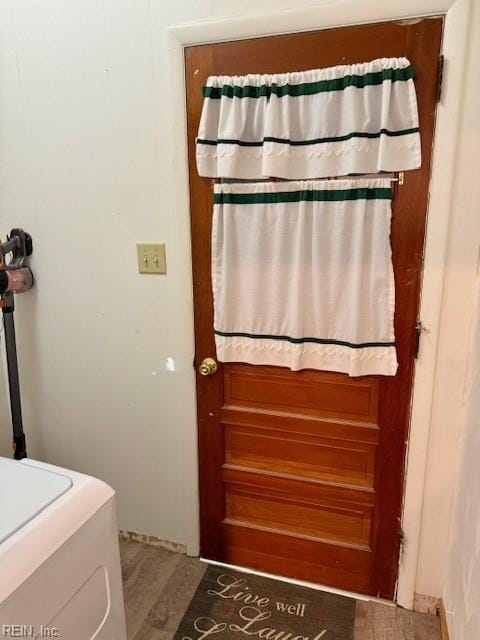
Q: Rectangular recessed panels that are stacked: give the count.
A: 3